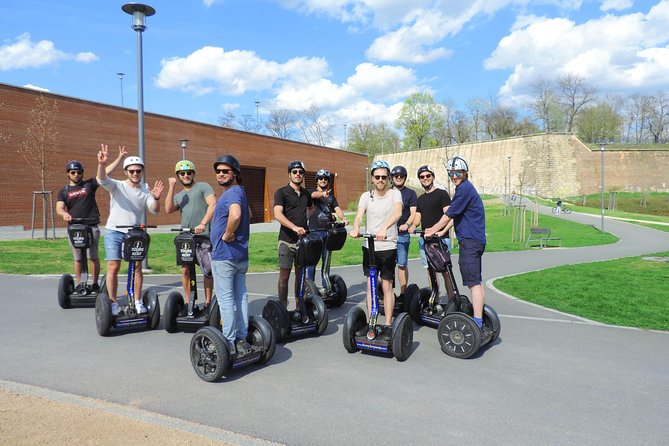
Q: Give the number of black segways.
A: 10